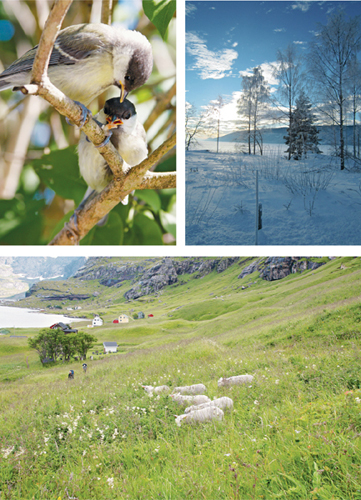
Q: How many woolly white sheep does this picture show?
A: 6